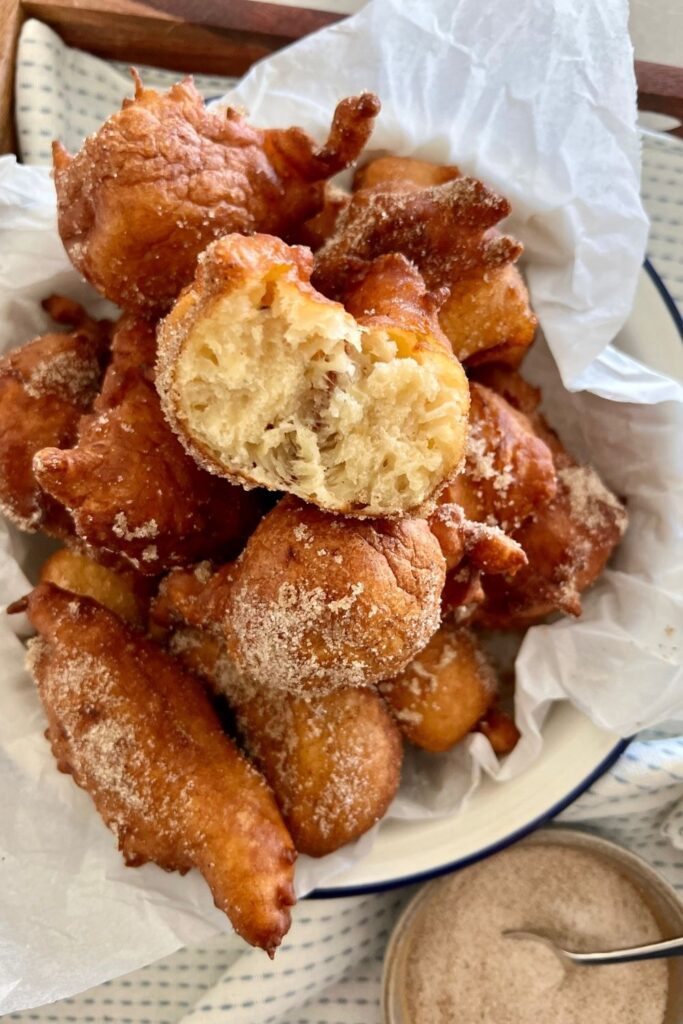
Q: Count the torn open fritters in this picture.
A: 1